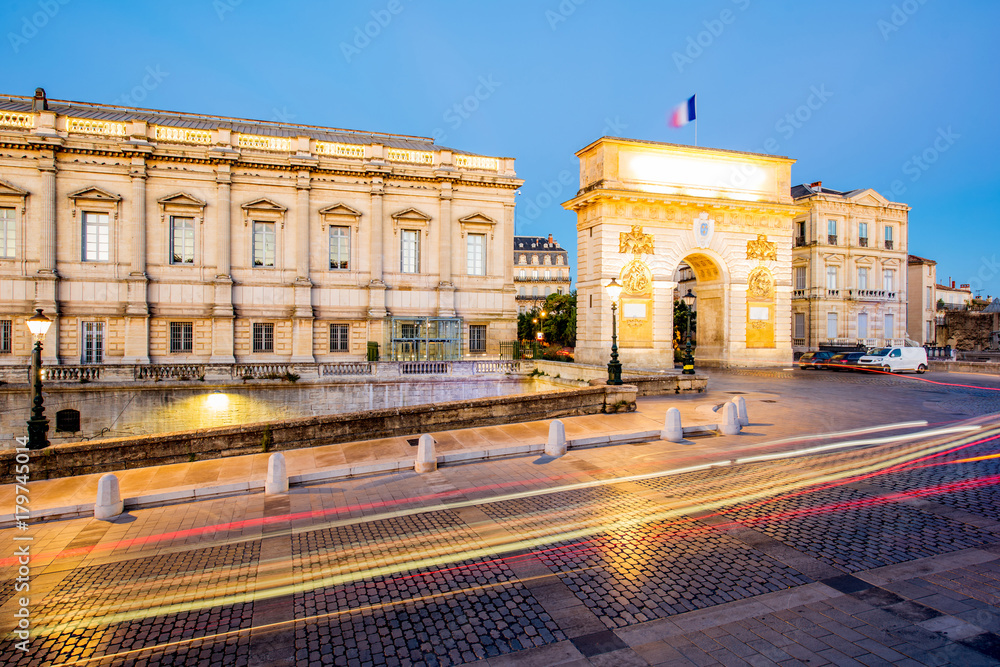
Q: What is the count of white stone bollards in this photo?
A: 7